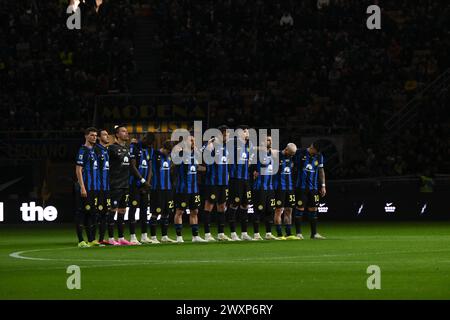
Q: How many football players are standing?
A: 11